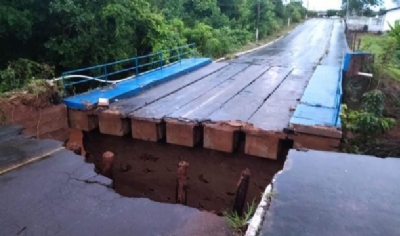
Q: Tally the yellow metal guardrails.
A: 0